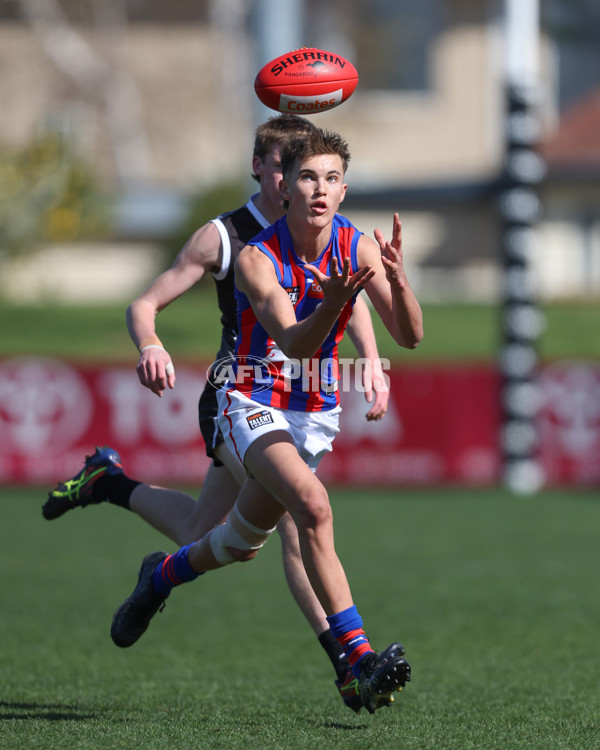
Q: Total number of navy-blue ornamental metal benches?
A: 0